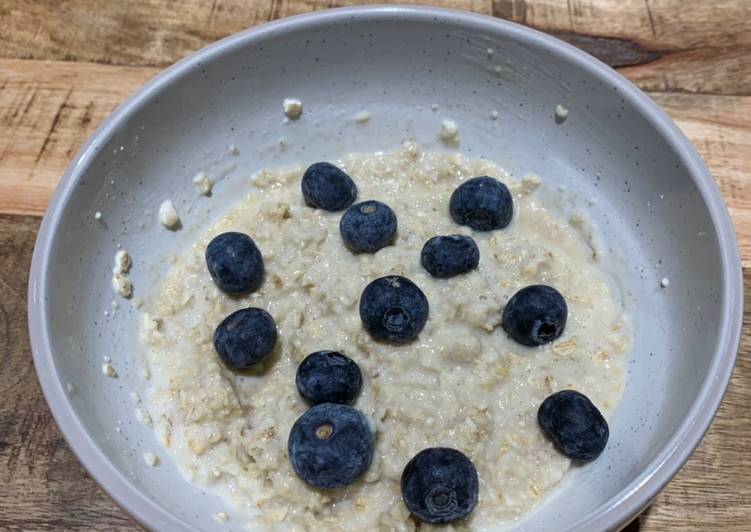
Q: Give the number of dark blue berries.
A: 12